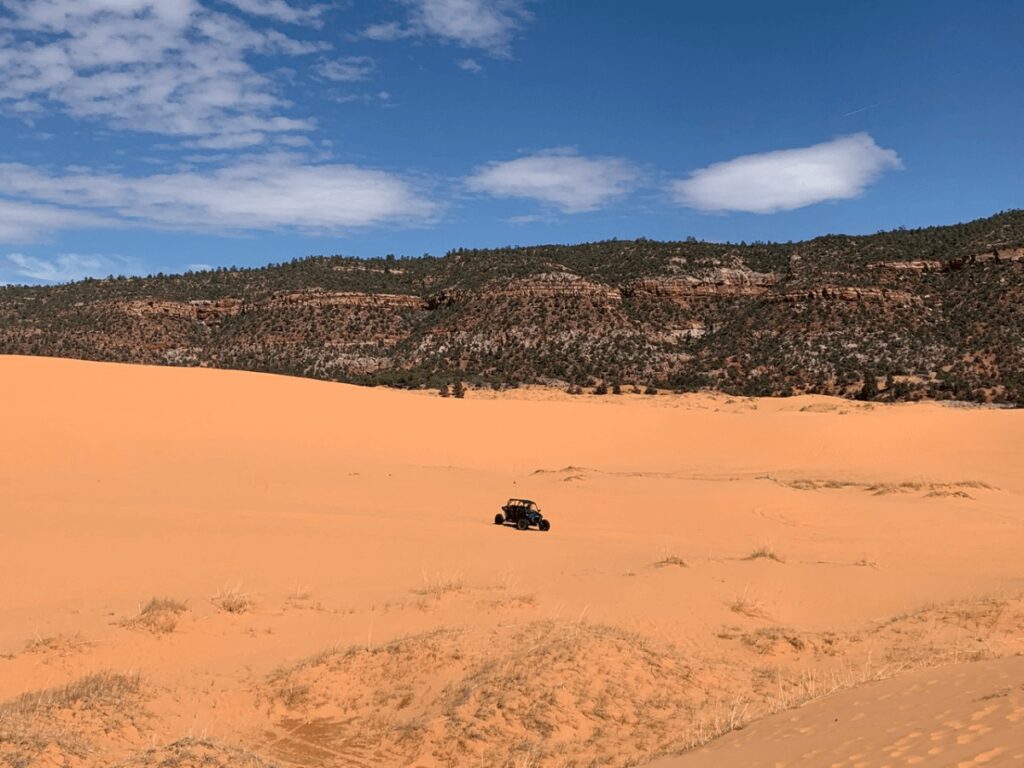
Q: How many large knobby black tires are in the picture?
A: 3